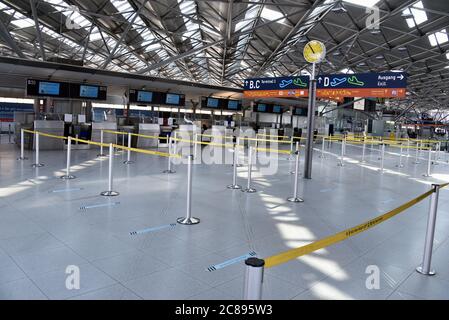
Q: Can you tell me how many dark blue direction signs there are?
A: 2